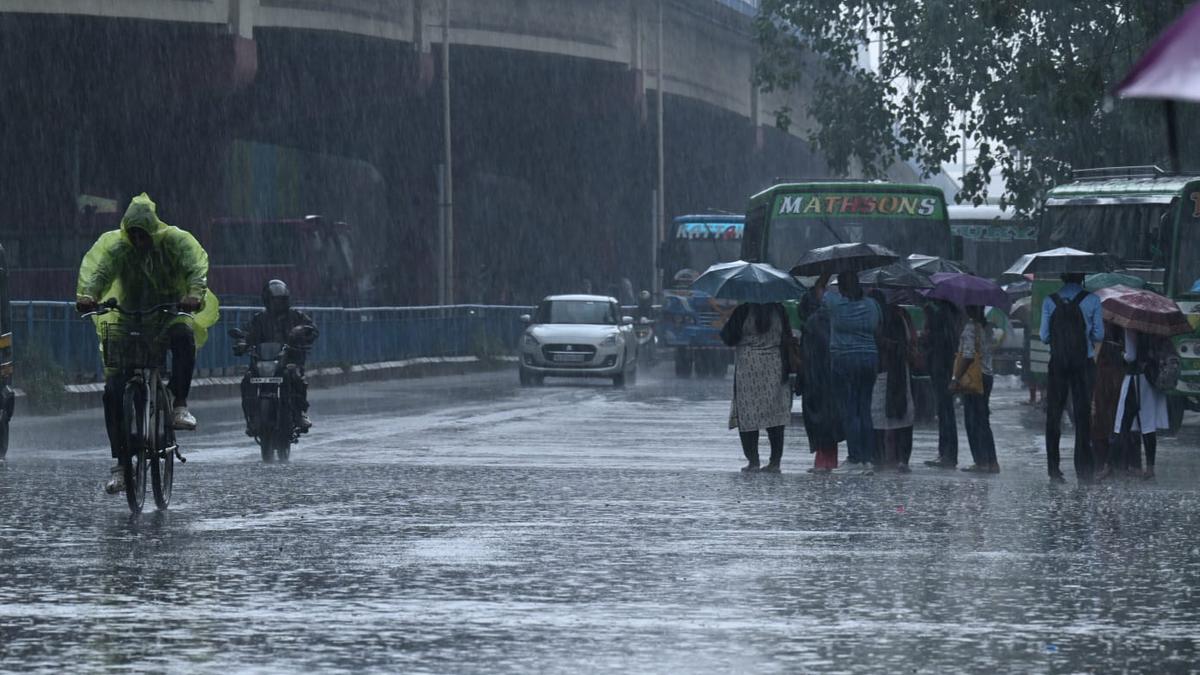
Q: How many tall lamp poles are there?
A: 2